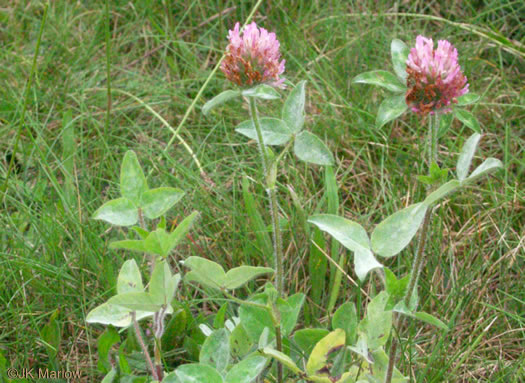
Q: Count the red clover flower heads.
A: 2